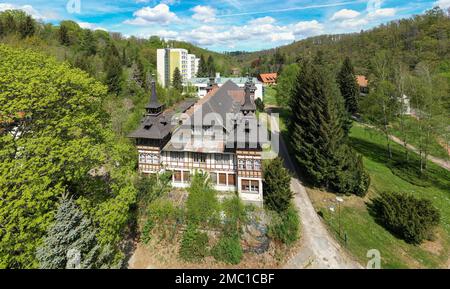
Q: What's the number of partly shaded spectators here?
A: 0